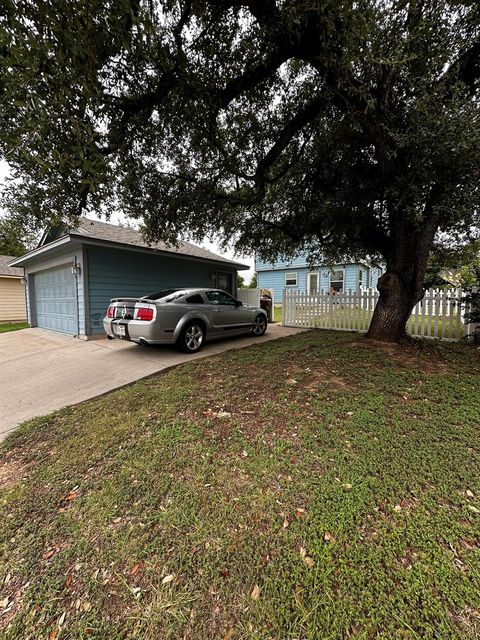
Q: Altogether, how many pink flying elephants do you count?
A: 0